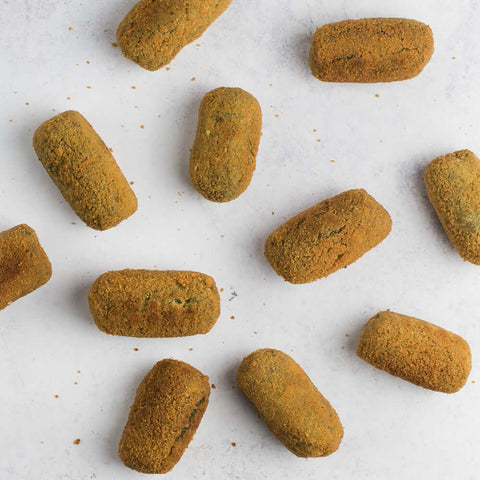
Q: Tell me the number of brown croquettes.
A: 11